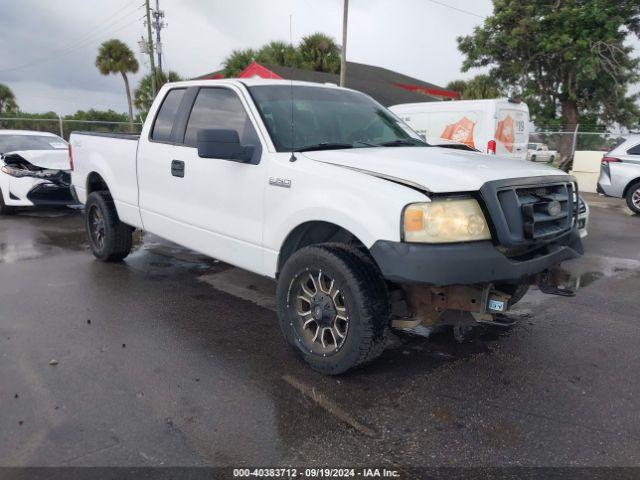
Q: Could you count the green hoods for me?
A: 0